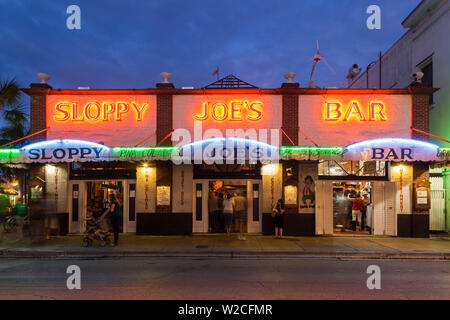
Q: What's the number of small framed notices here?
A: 3